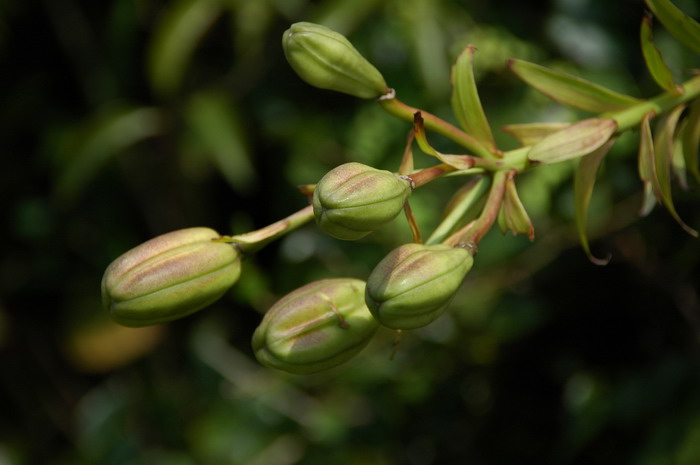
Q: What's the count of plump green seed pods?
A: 5